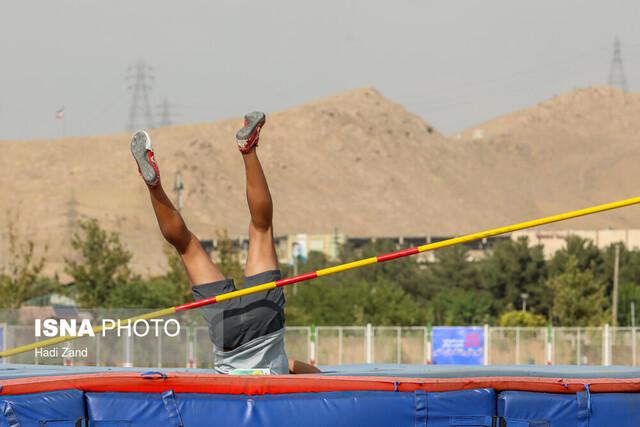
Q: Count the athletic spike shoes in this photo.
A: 2